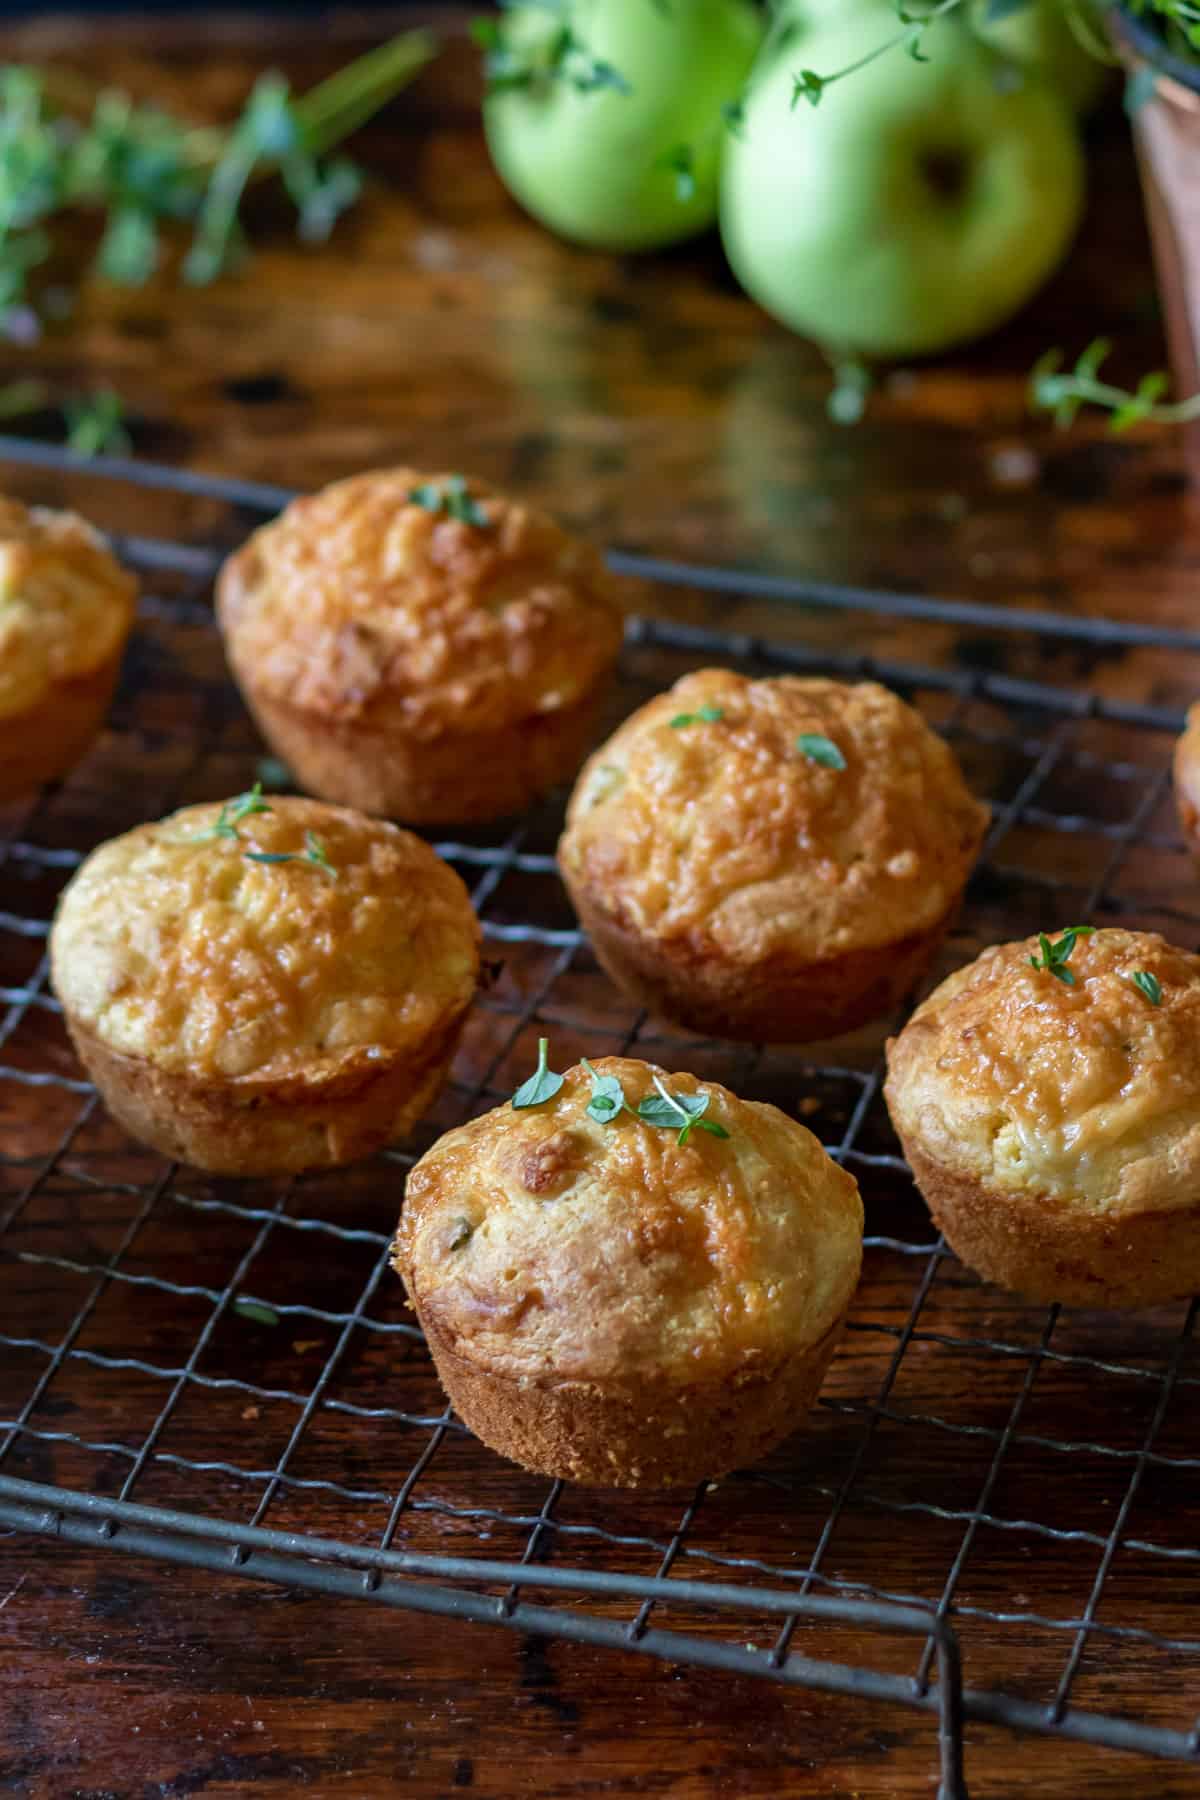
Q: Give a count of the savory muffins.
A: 7